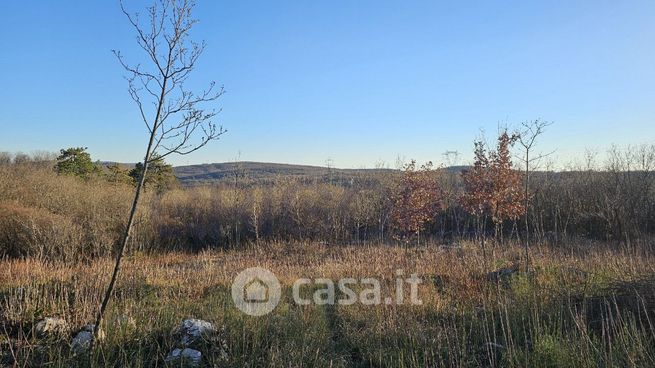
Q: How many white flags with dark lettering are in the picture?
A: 0